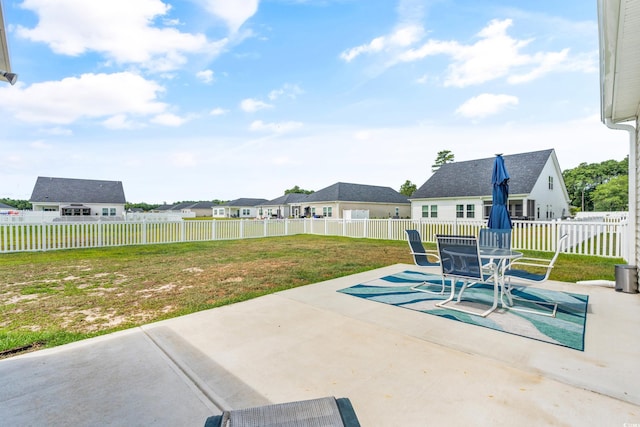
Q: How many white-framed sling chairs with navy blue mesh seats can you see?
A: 4